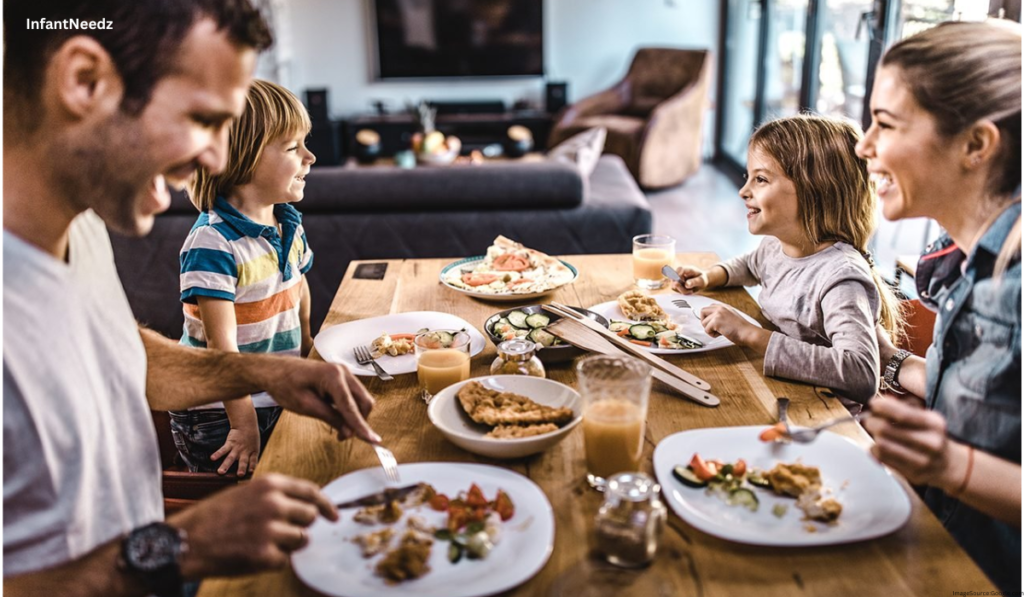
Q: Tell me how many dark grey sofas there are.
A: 1